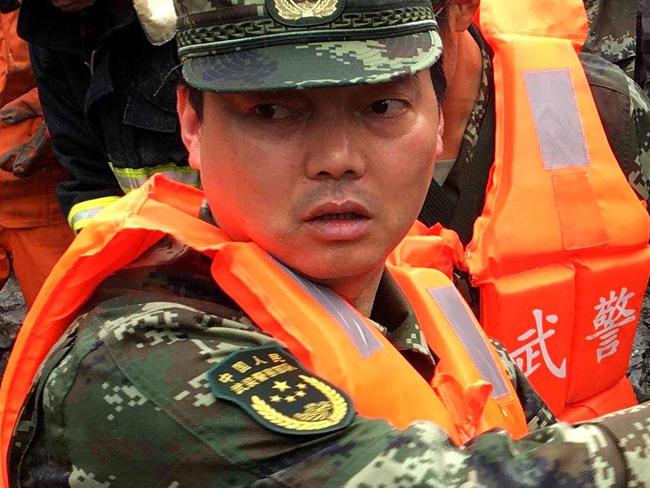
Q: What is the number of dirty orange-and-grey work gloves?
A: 2